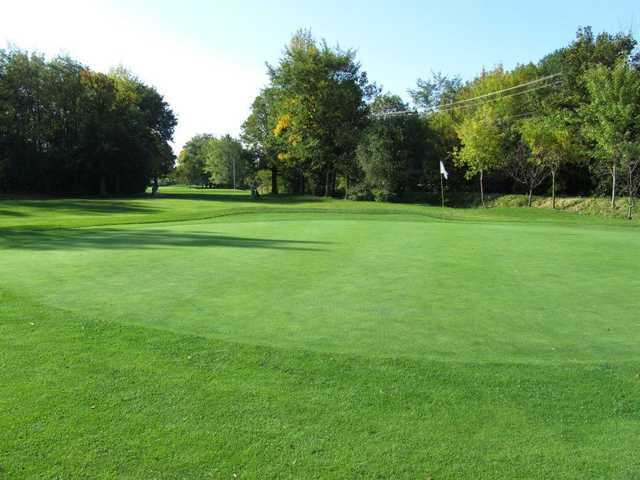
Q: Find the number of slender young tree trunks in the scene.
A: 5